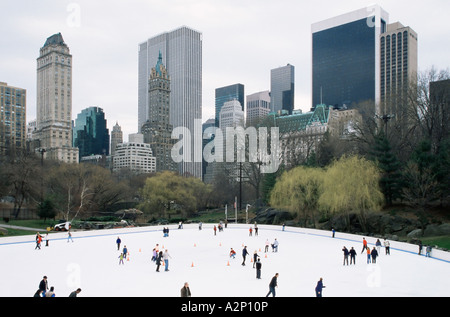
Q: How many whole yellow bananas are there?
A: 0